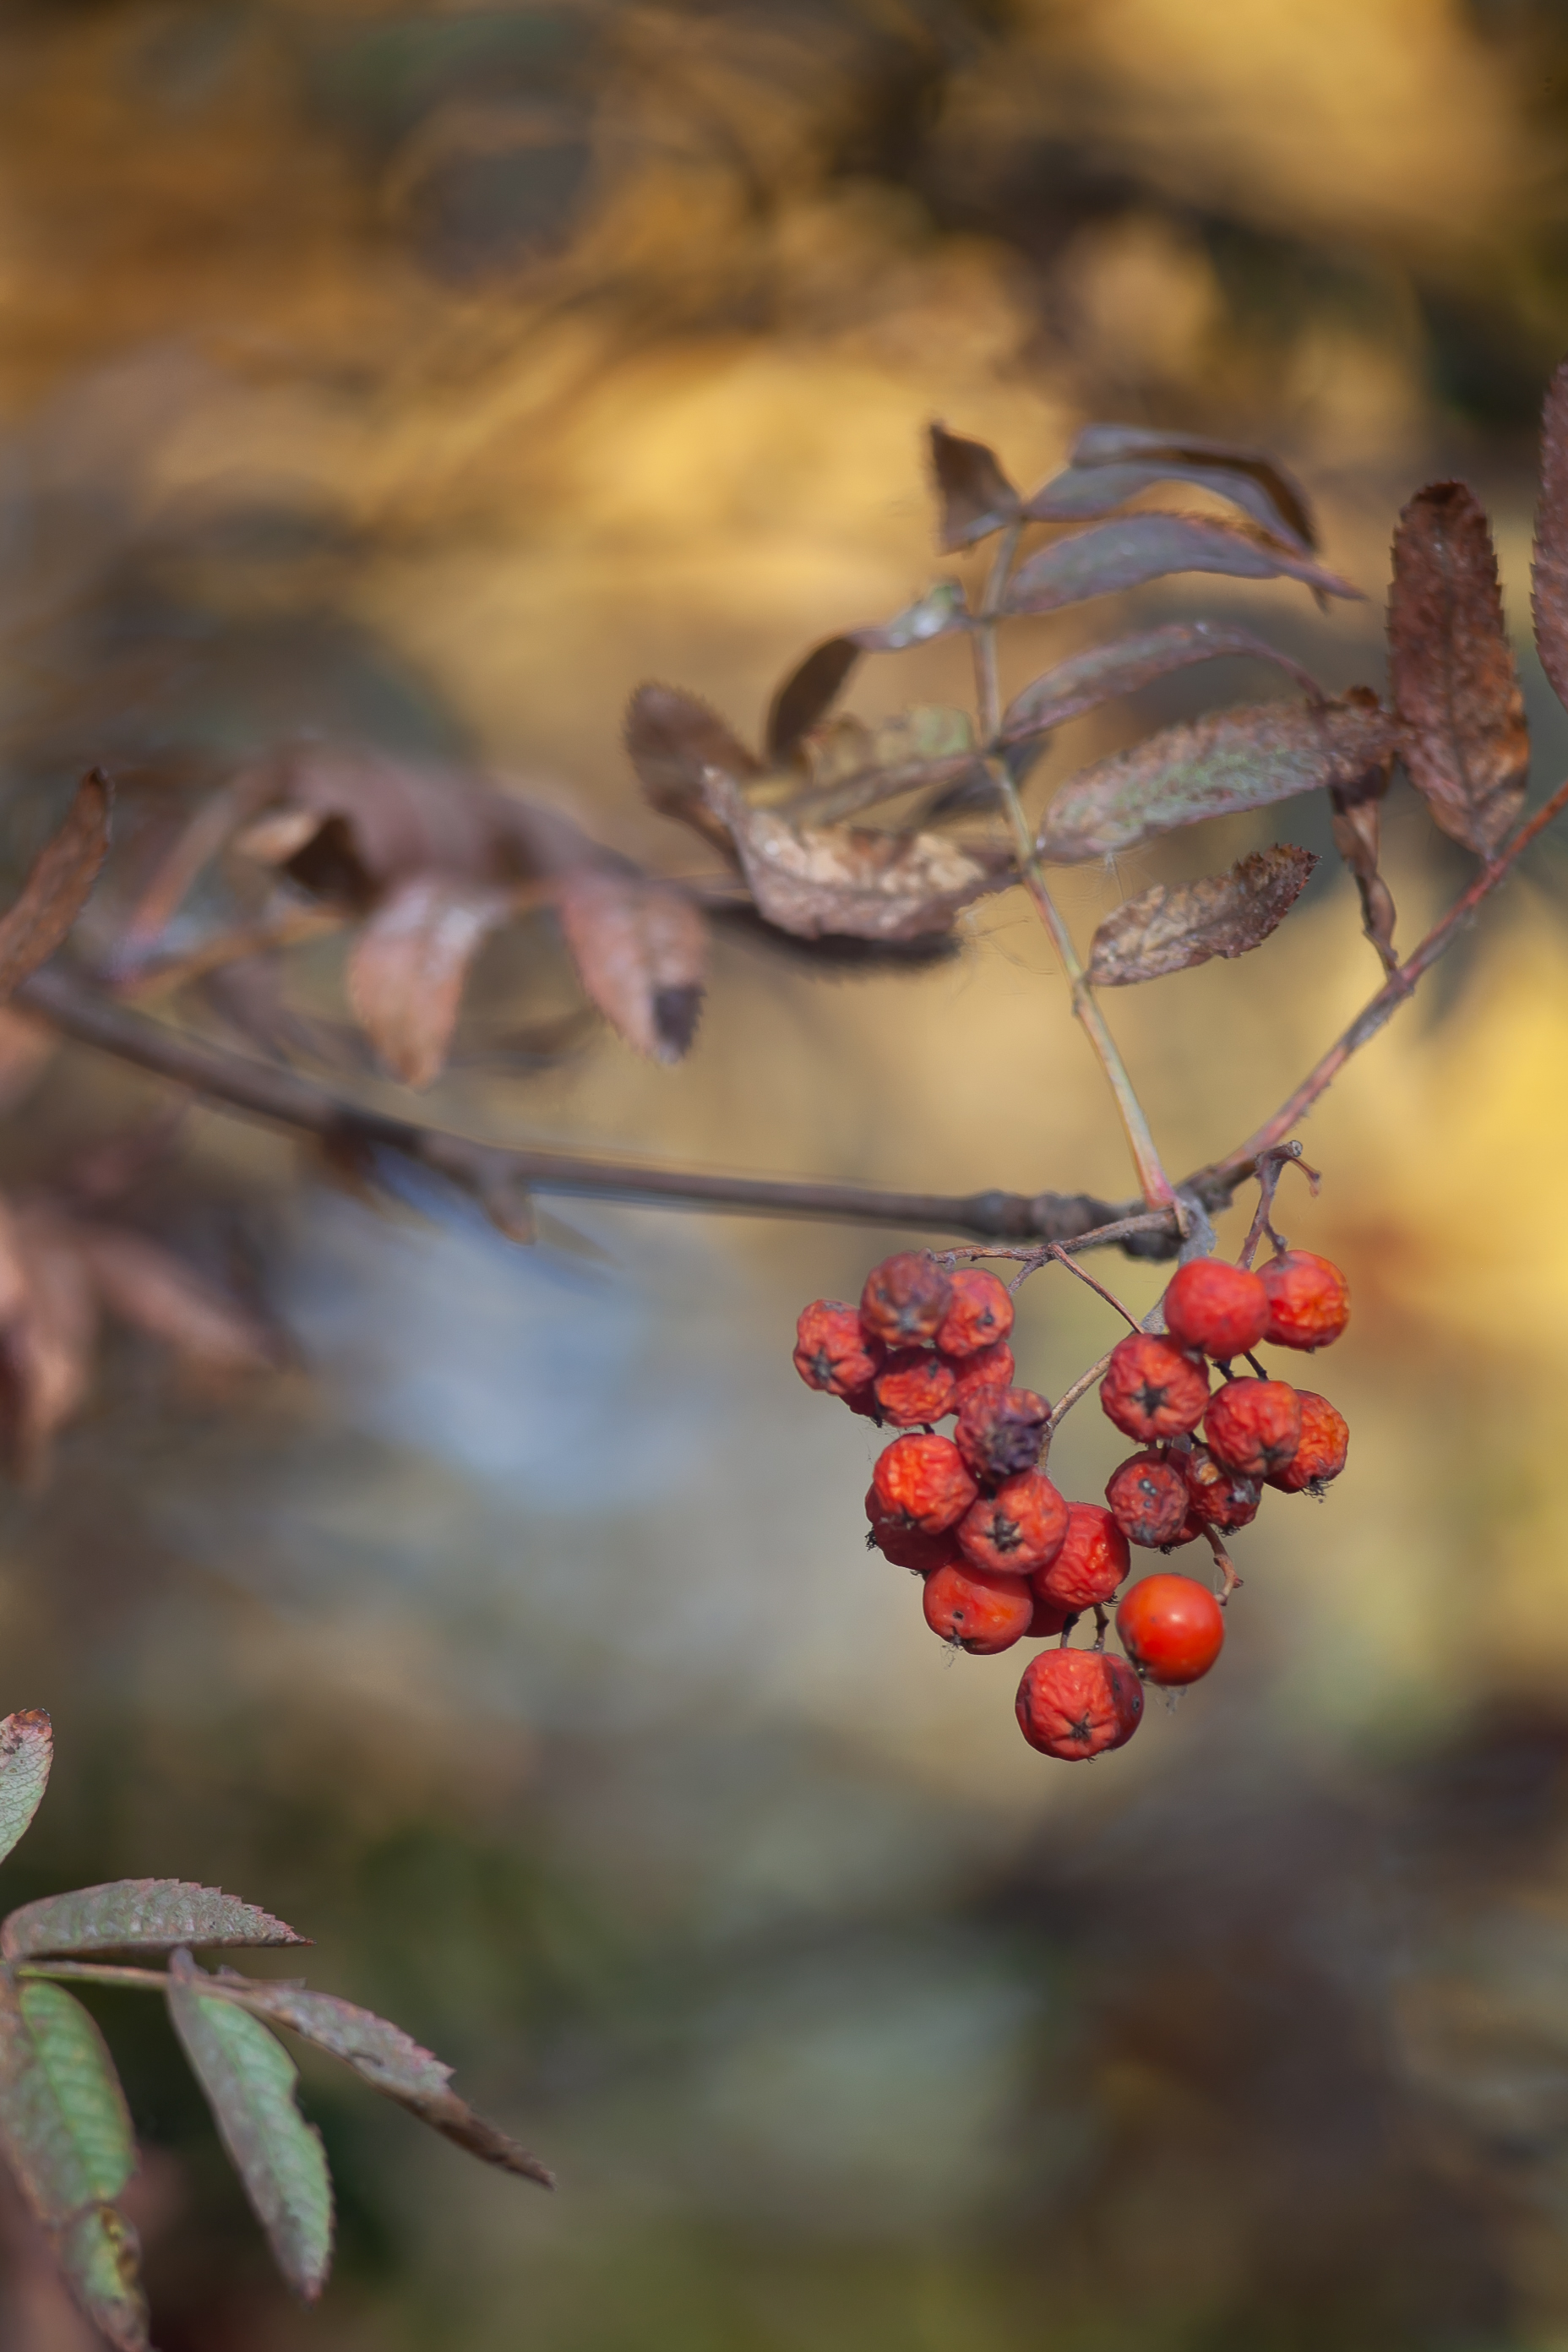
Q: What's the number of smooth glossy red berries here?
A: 1